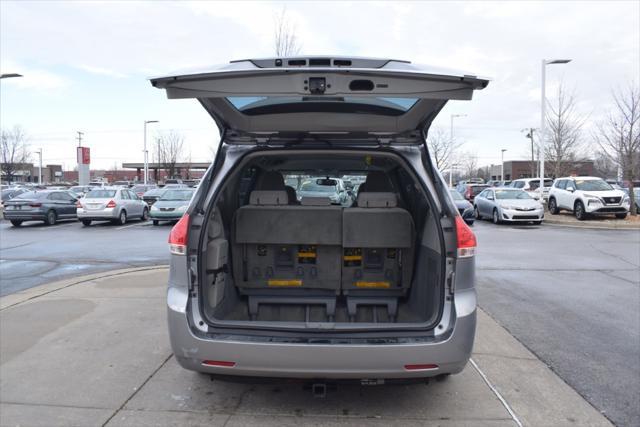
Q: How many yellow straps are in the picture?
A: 2